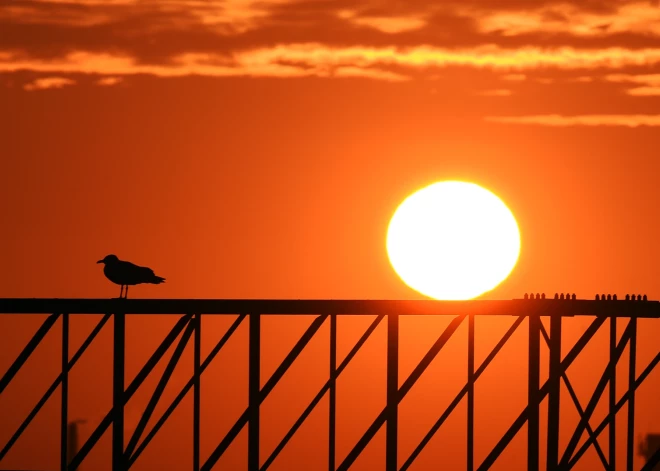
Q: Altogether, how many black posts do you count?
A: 11